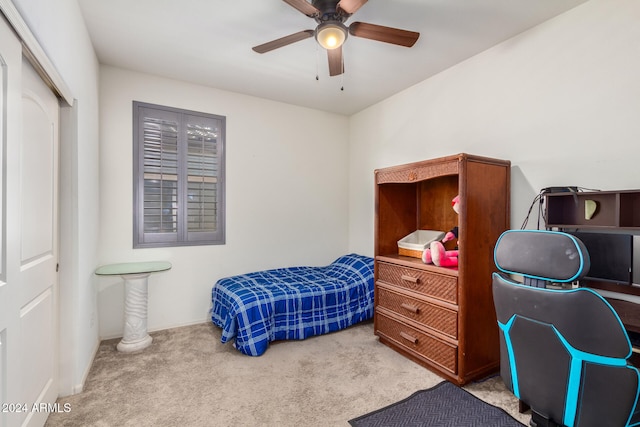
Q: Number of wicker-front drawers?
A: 3